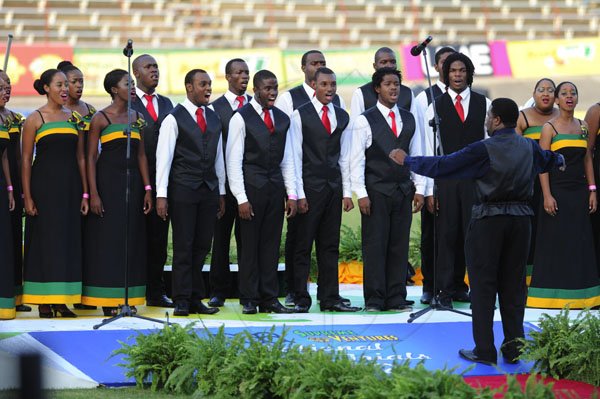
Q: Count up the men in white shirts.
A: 10